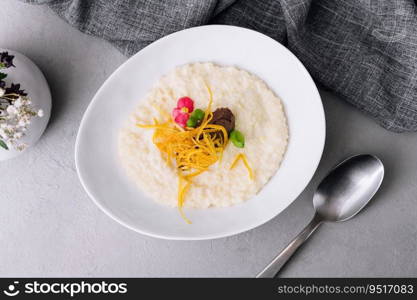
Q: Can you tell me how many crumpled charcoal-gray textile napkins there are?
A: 1